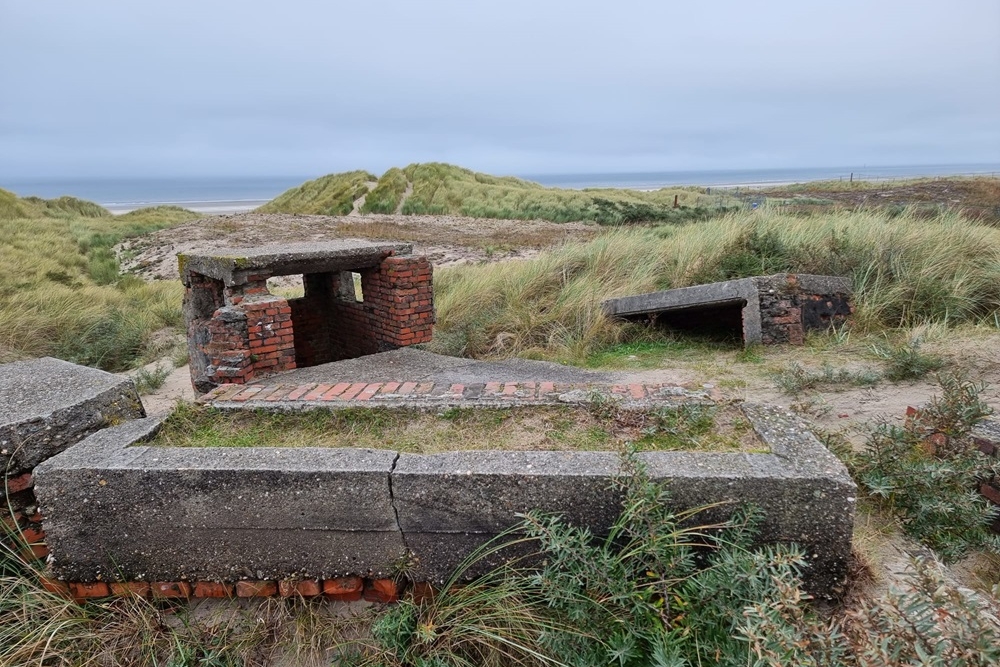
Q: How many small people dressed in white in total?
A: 0